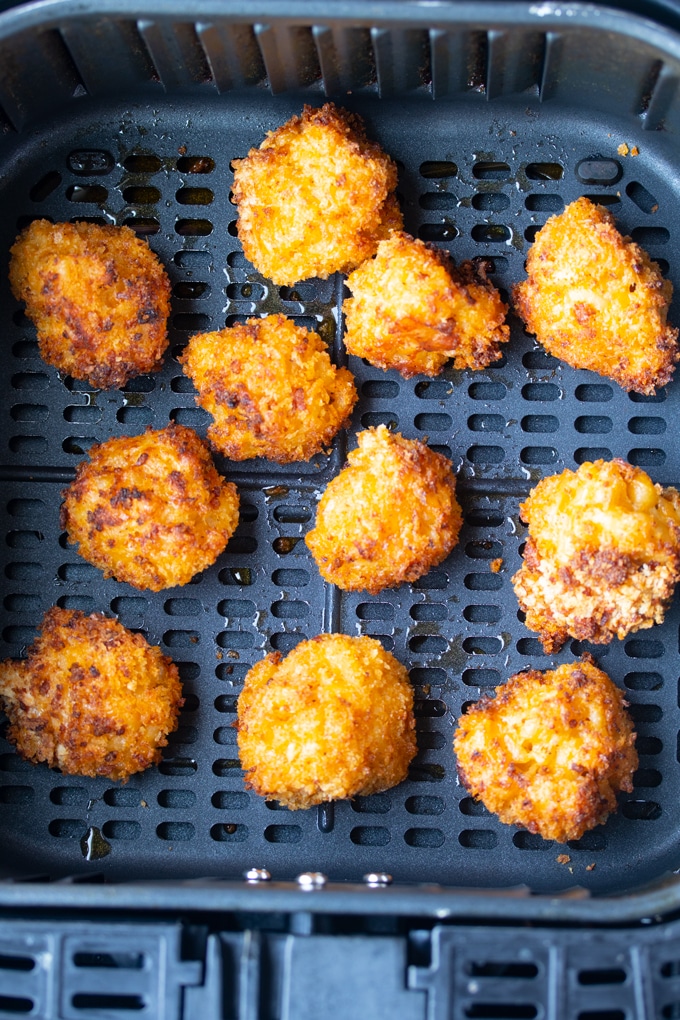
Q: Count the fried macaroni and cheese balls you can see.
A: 11